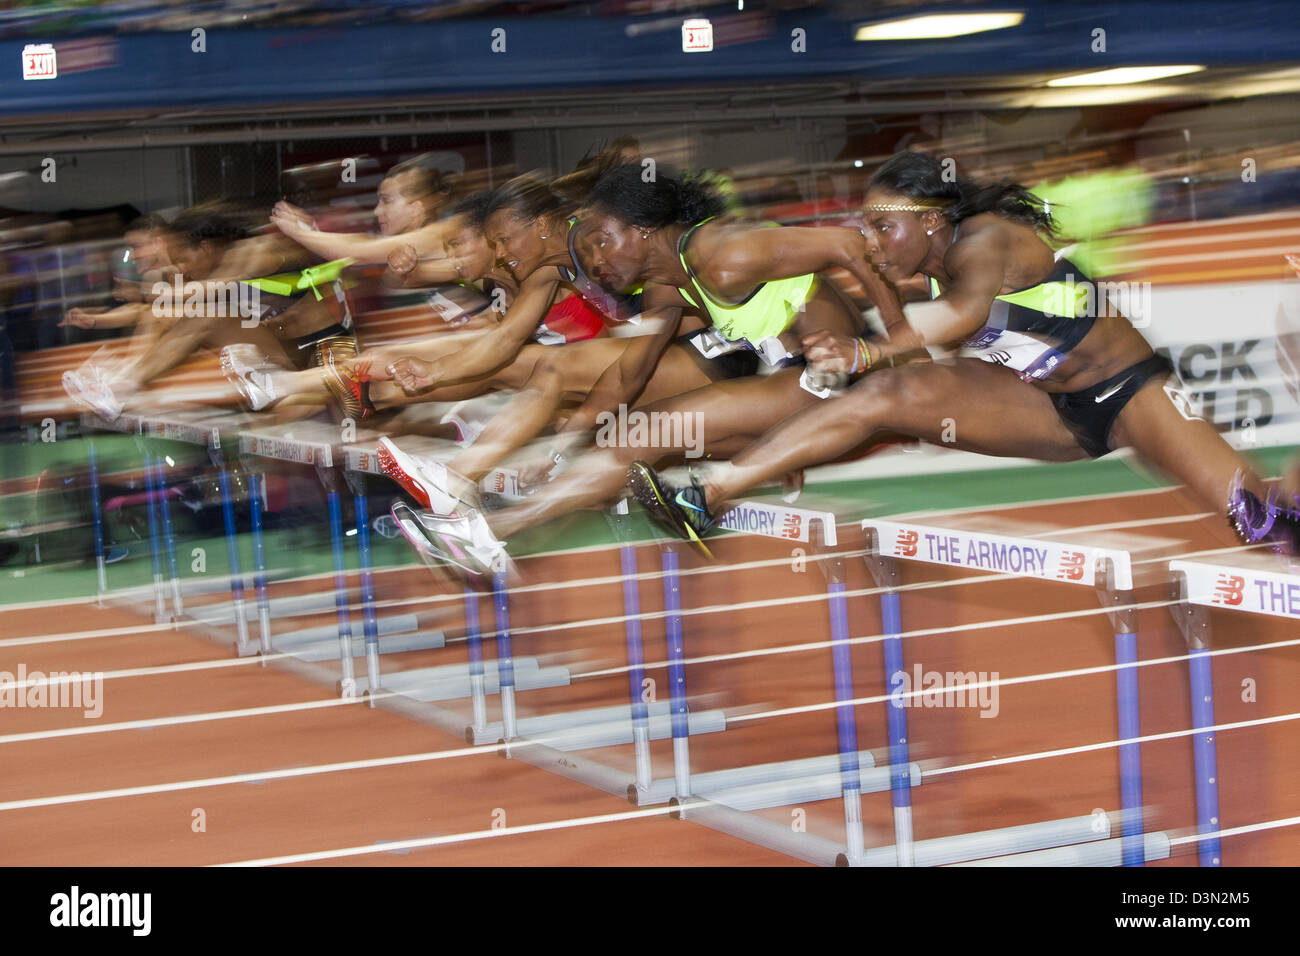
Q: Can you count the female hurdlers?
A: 7